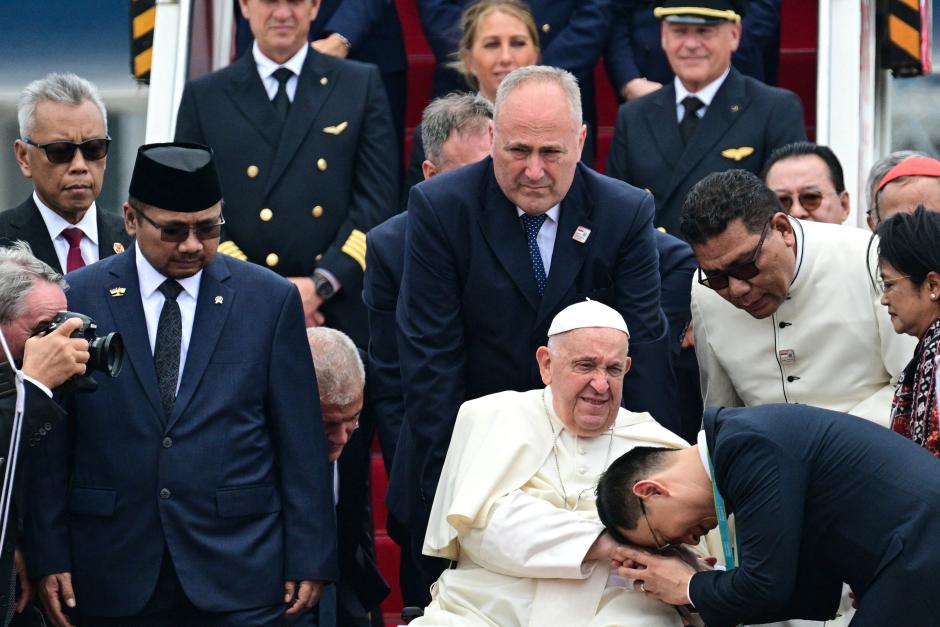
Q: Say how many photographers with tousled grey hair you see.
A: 1